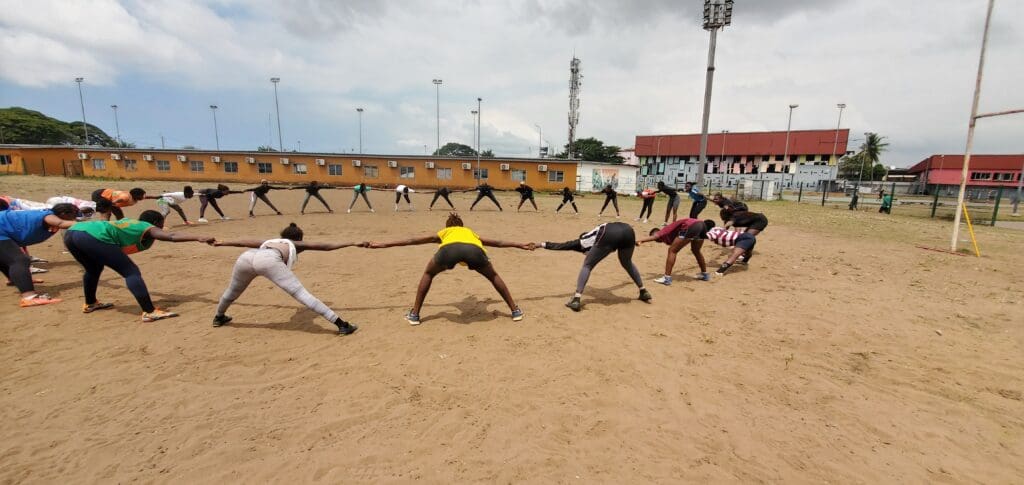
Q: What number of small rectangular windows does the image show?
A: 15